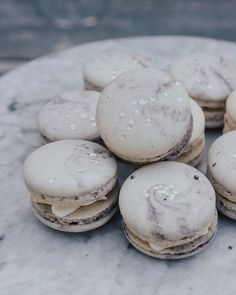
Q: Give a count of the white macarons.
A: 9